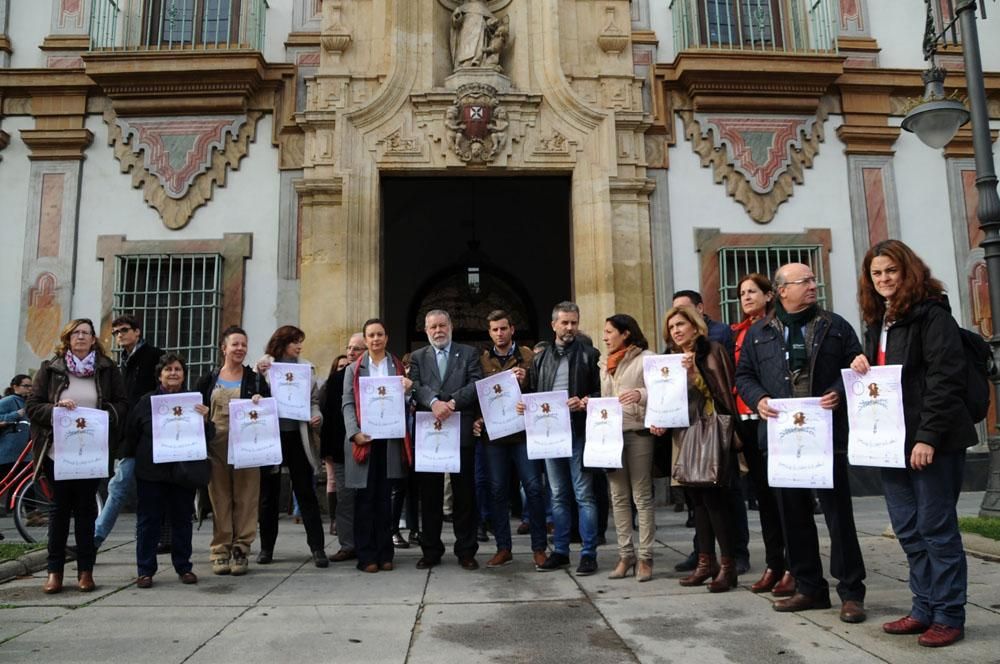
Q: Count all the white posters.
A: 12